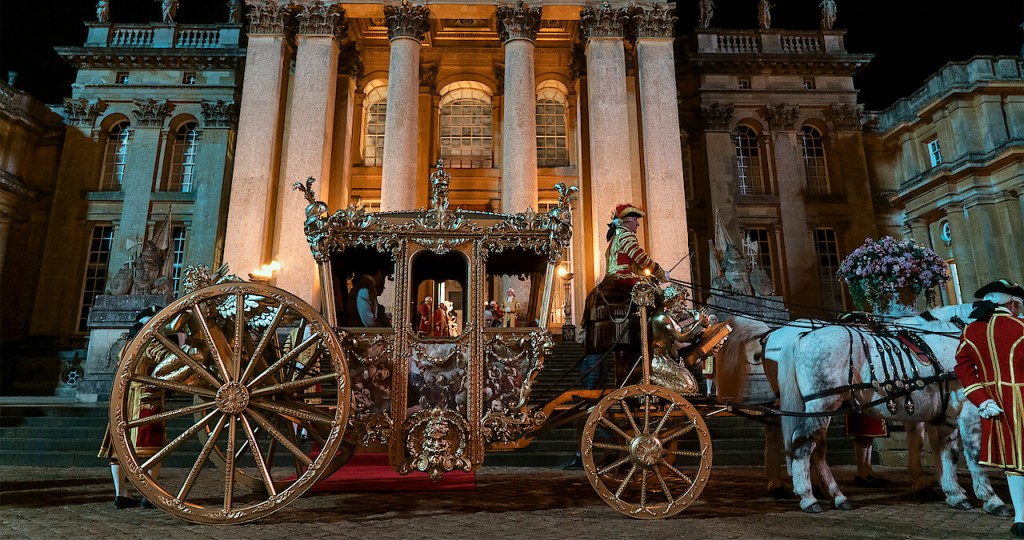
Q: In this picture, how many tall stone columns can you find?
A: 6